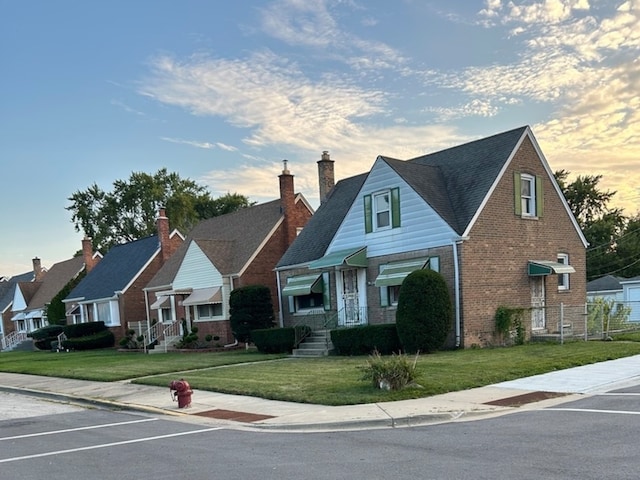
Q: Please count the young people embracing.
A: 0